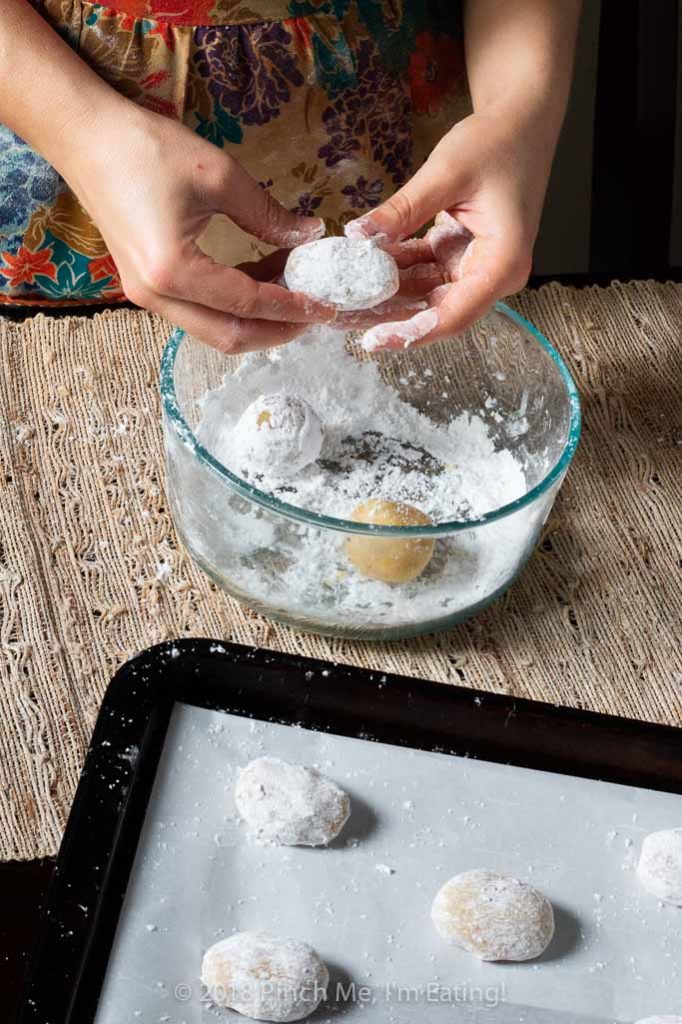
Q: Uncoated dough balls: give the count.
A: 1